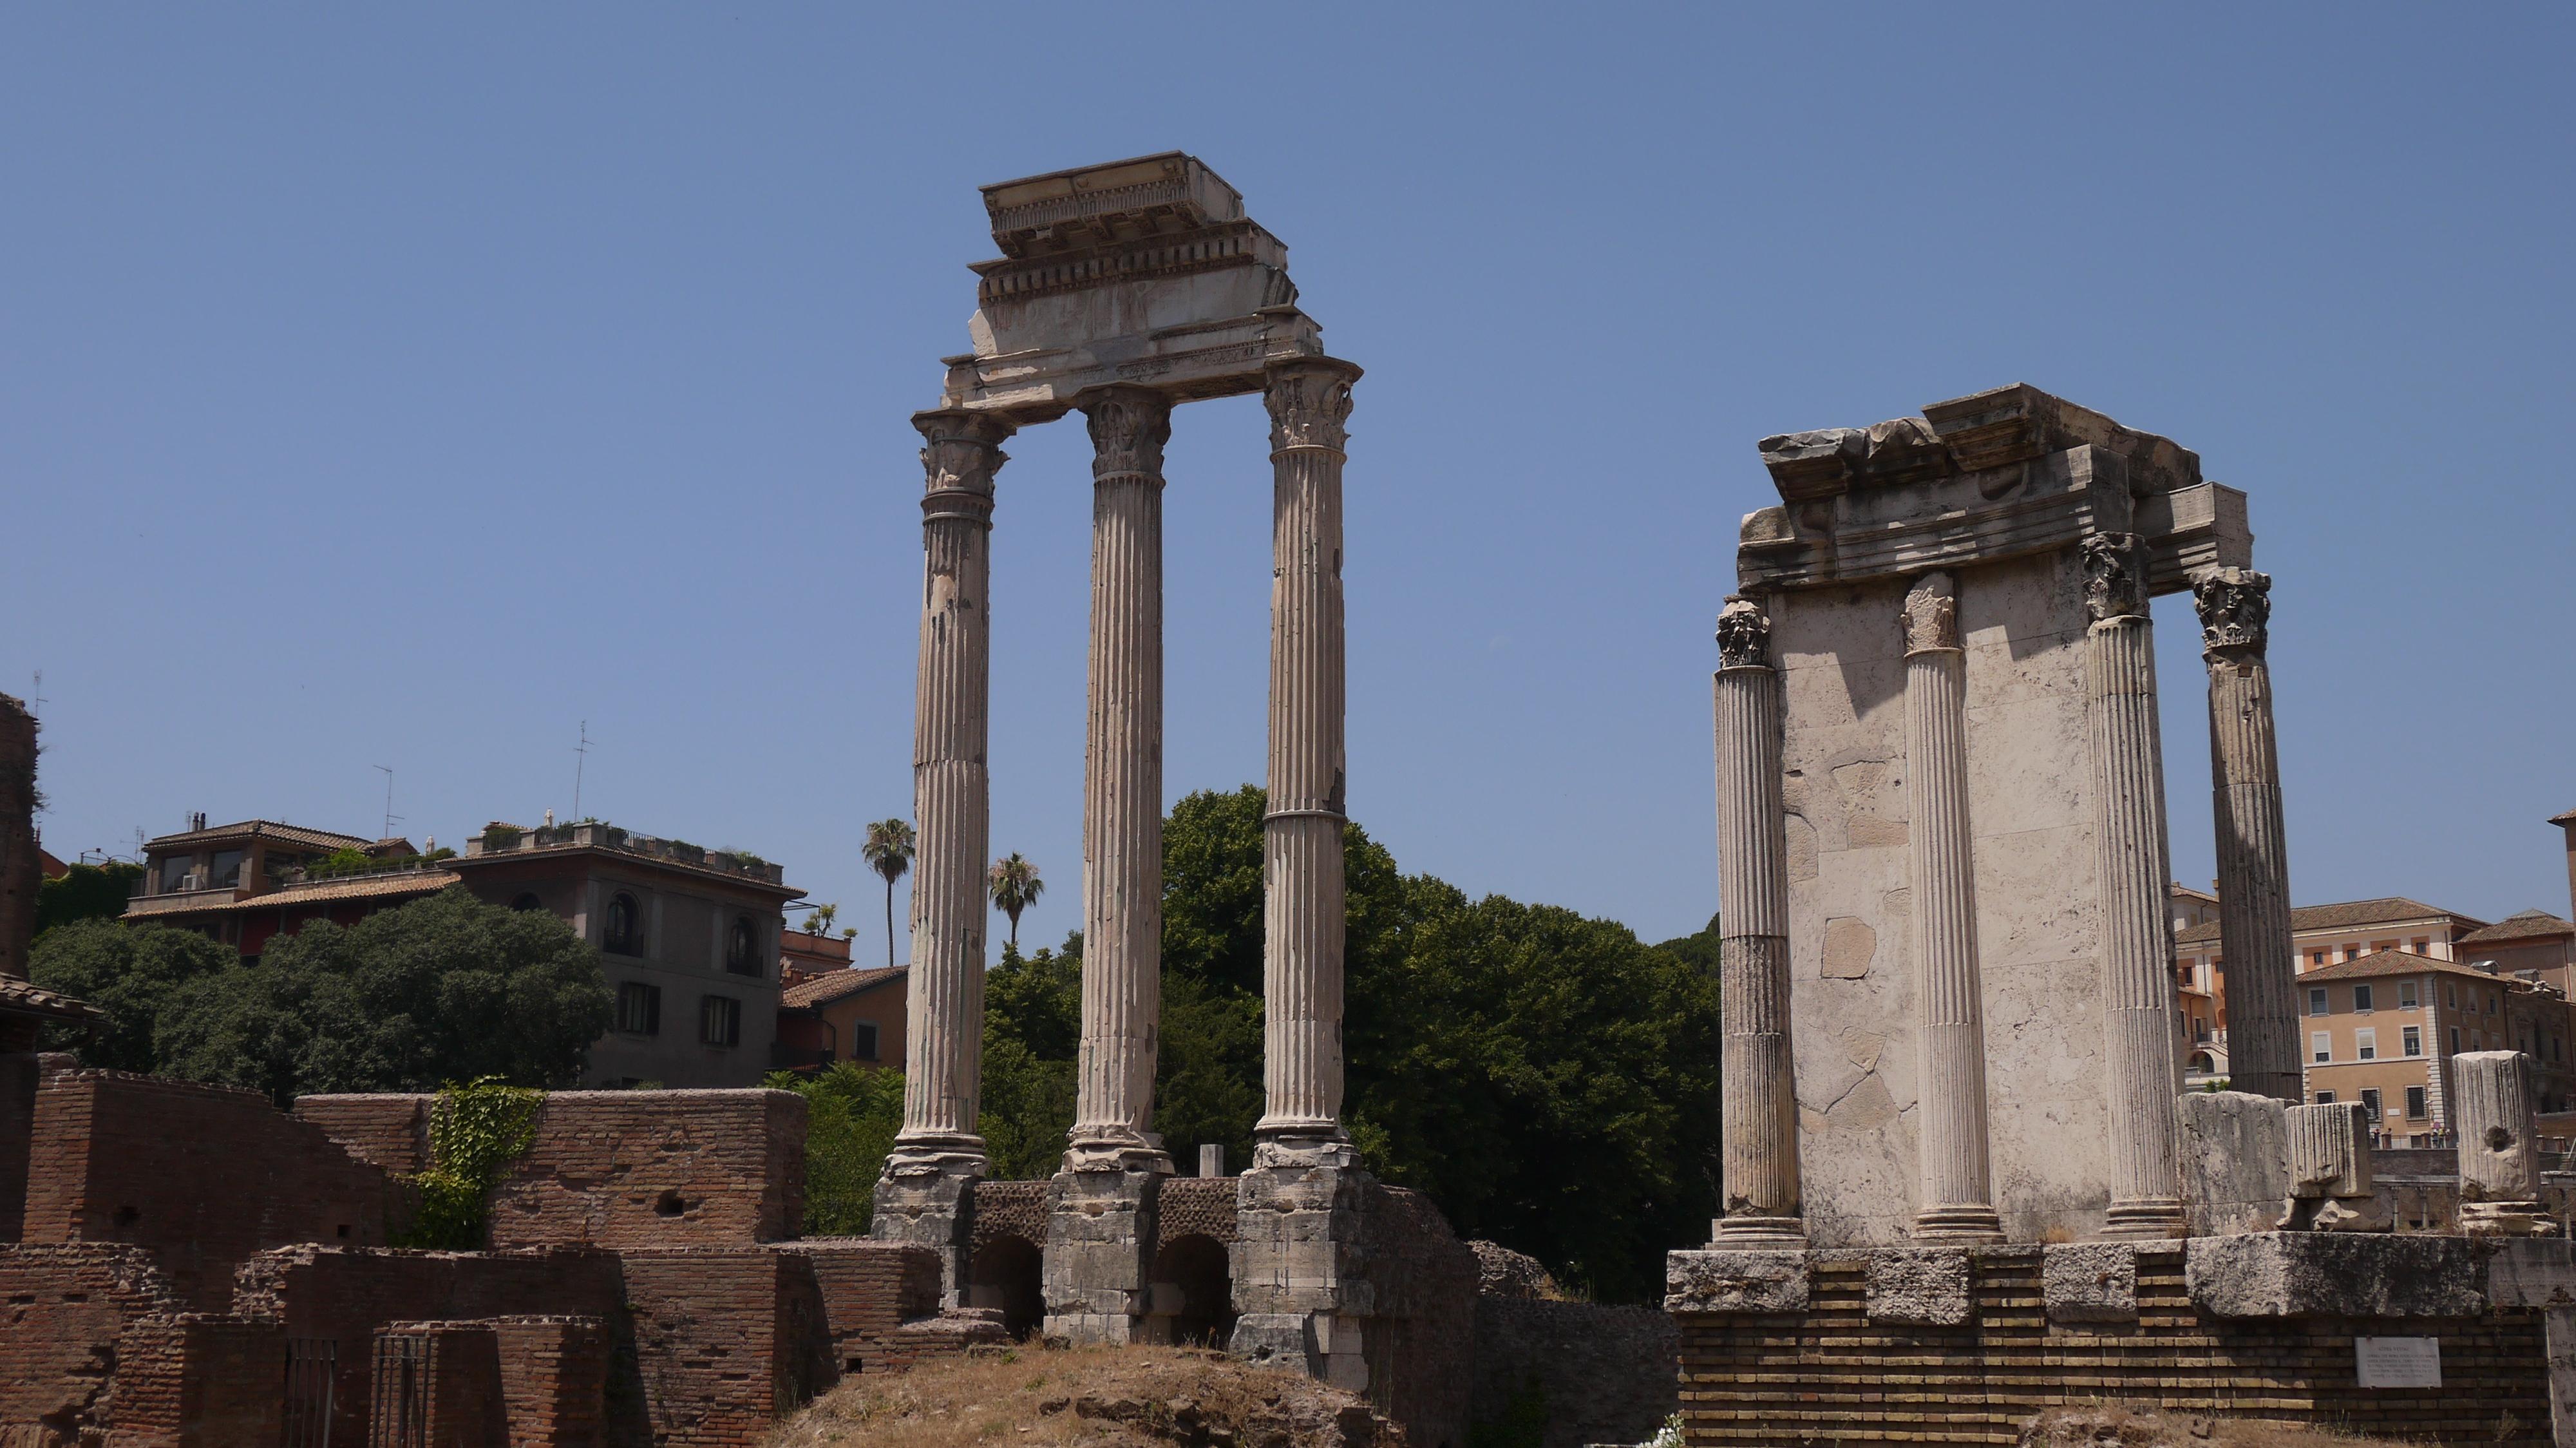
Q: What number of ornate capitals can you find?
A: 7